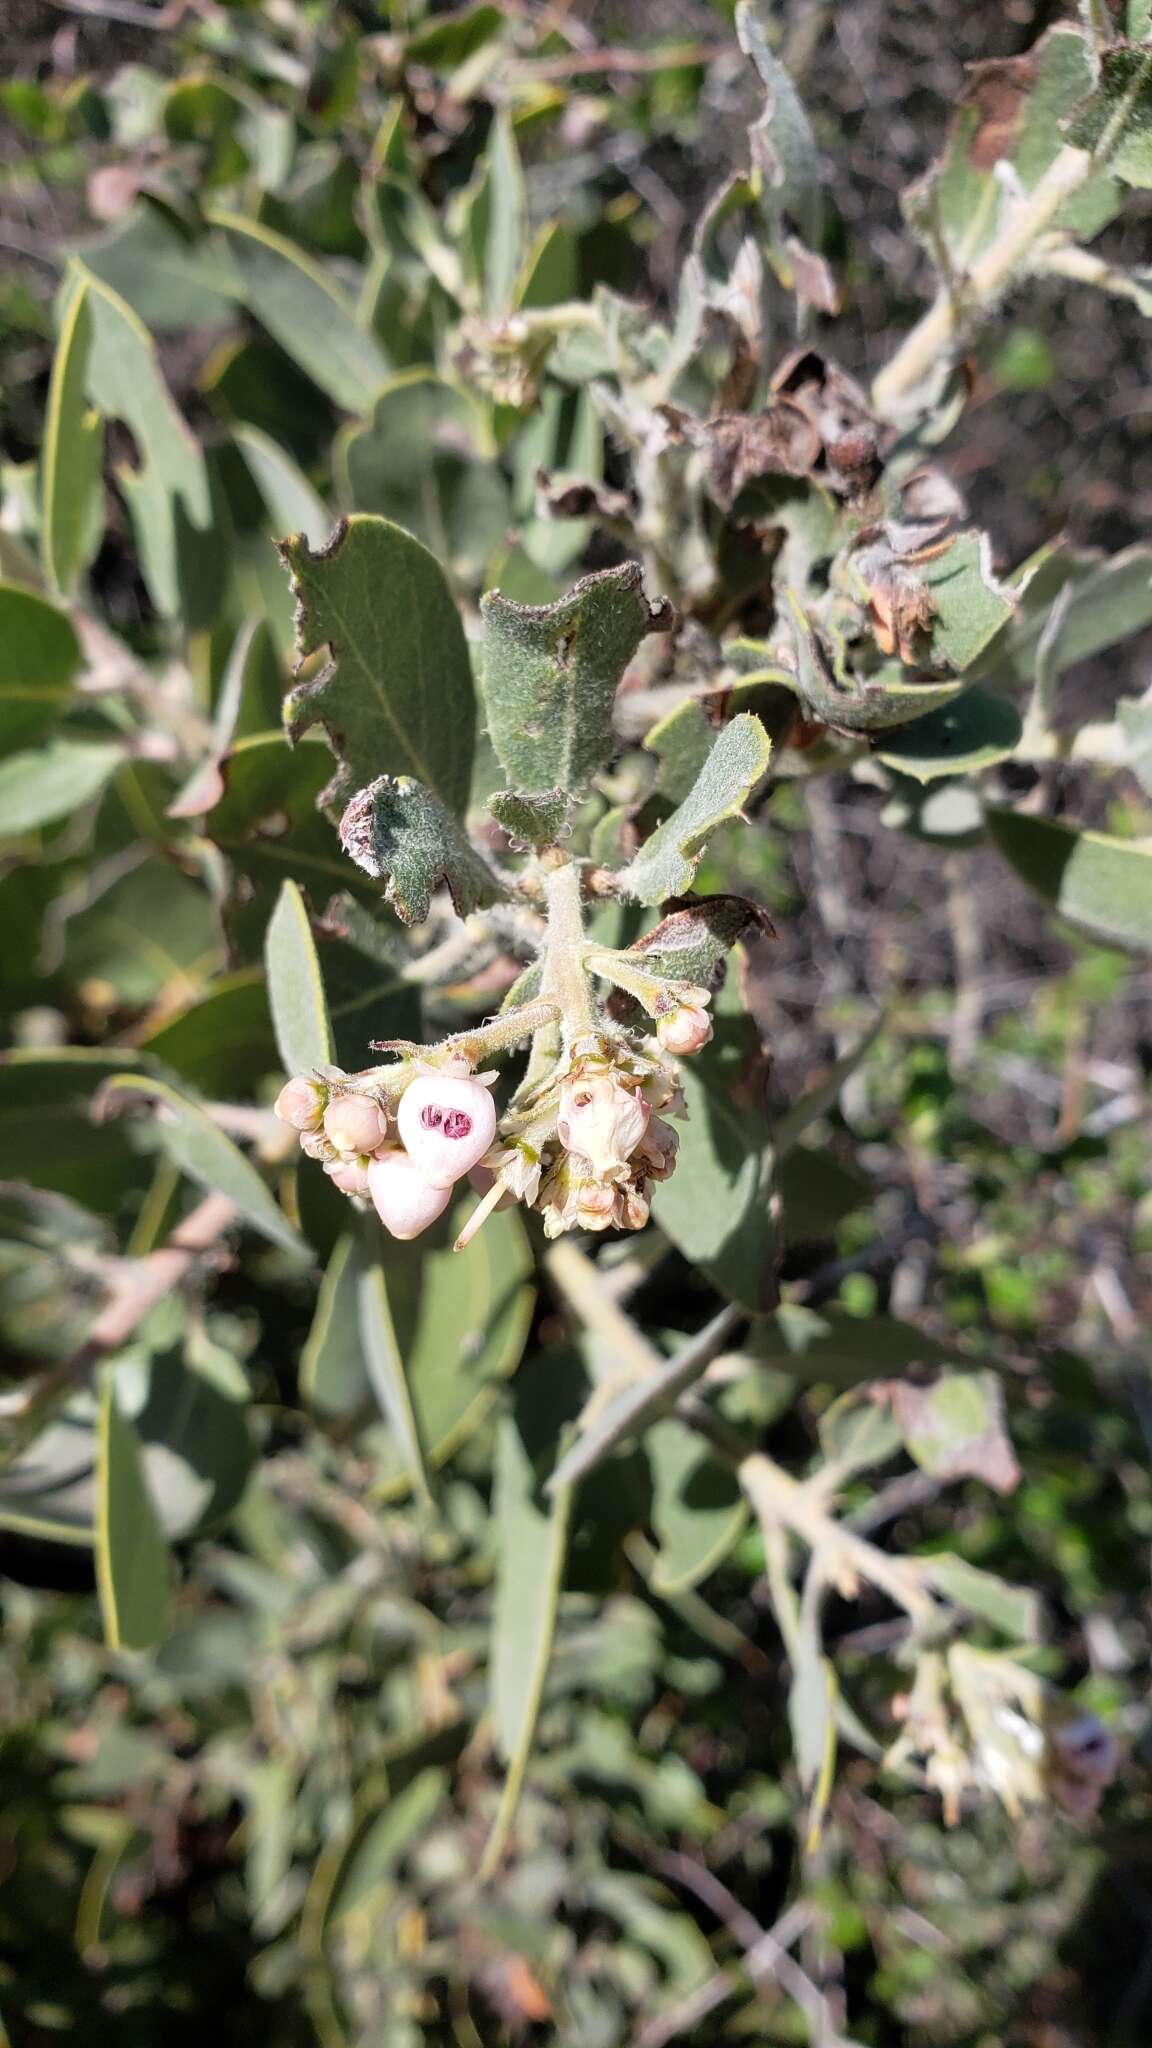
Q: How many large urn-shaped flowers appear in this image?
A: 2